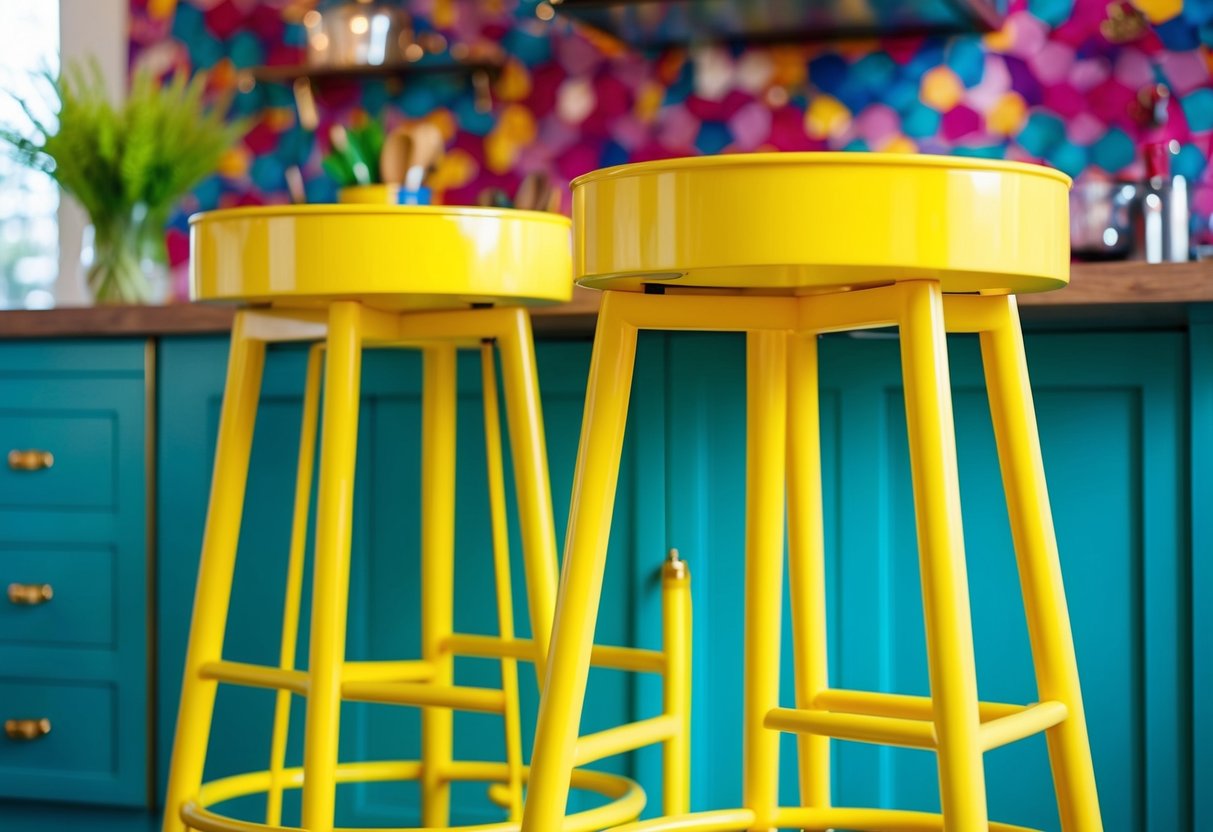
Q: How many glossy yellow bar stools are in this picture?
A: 2